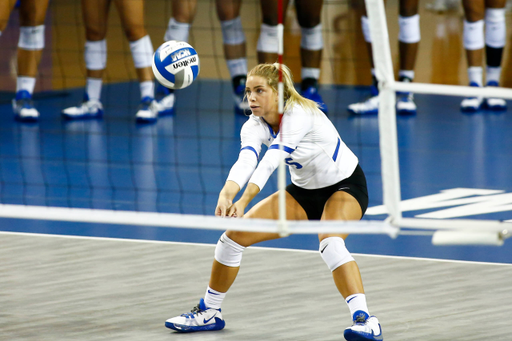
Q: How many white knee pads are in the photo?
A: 13